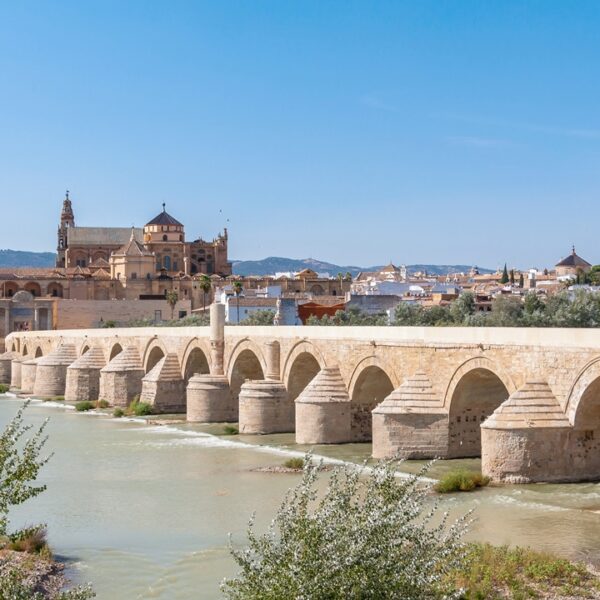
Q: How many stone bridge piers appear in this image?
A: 12